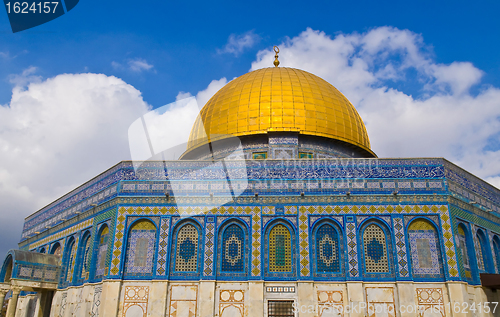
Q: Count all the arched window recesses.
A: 15